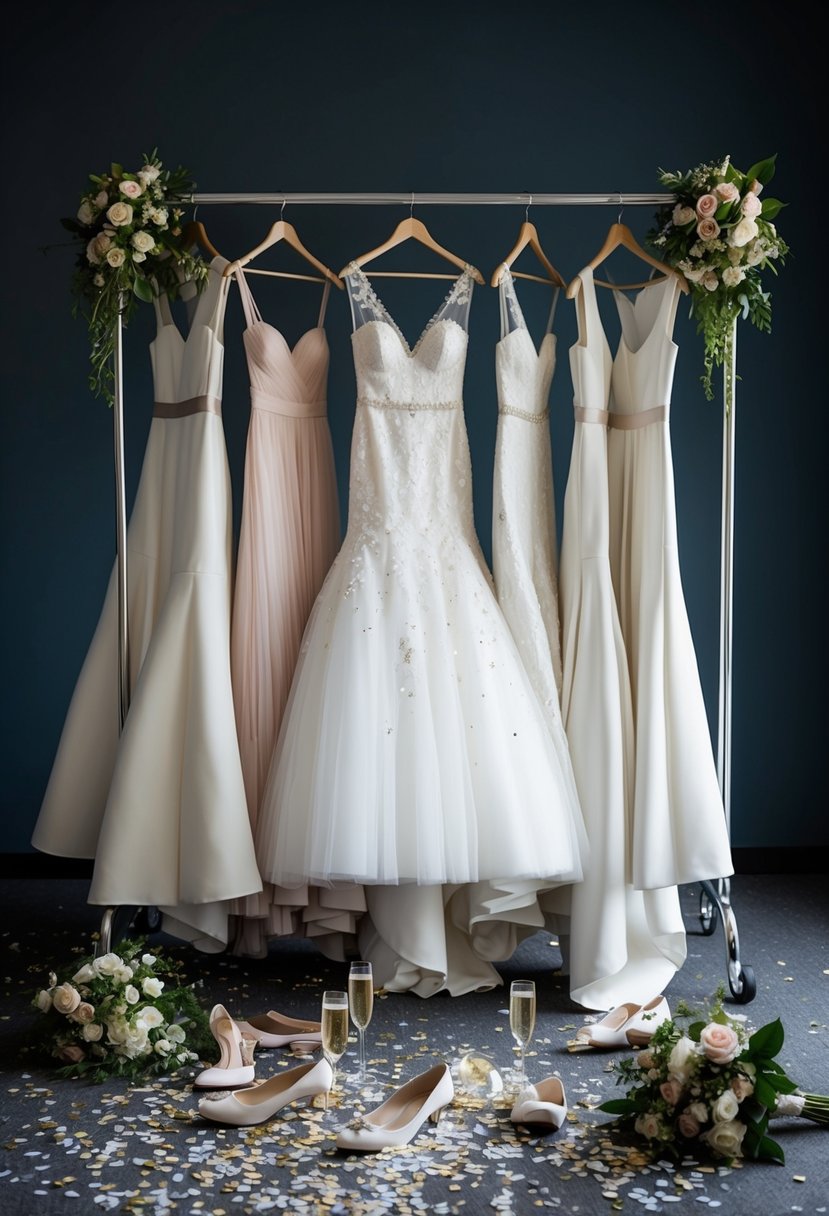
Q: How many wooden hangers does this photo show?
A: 5